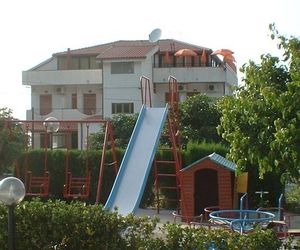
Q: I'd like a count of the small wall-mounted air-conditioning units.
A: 3